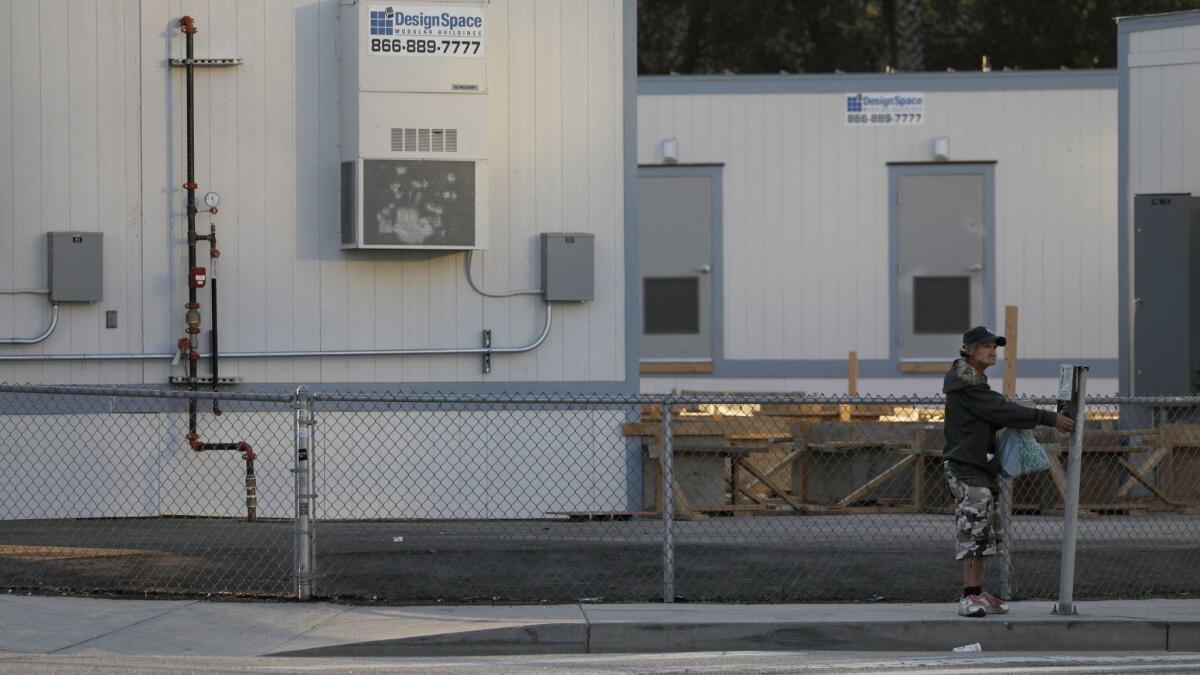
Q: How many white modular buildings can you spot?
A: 3